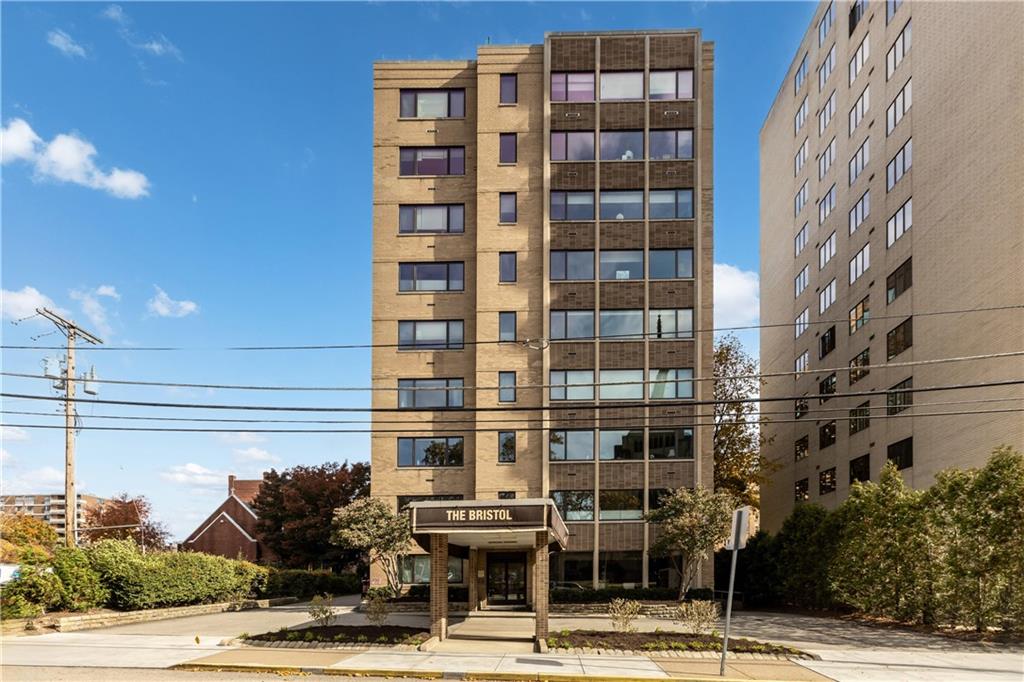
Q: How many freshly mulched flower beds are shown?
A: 2